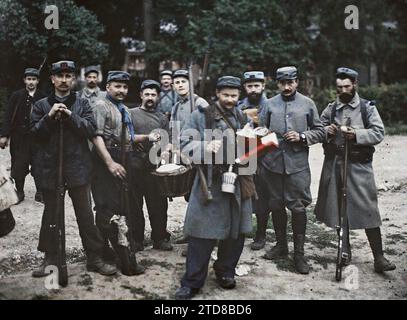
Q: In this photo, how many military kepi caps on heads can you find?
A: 11